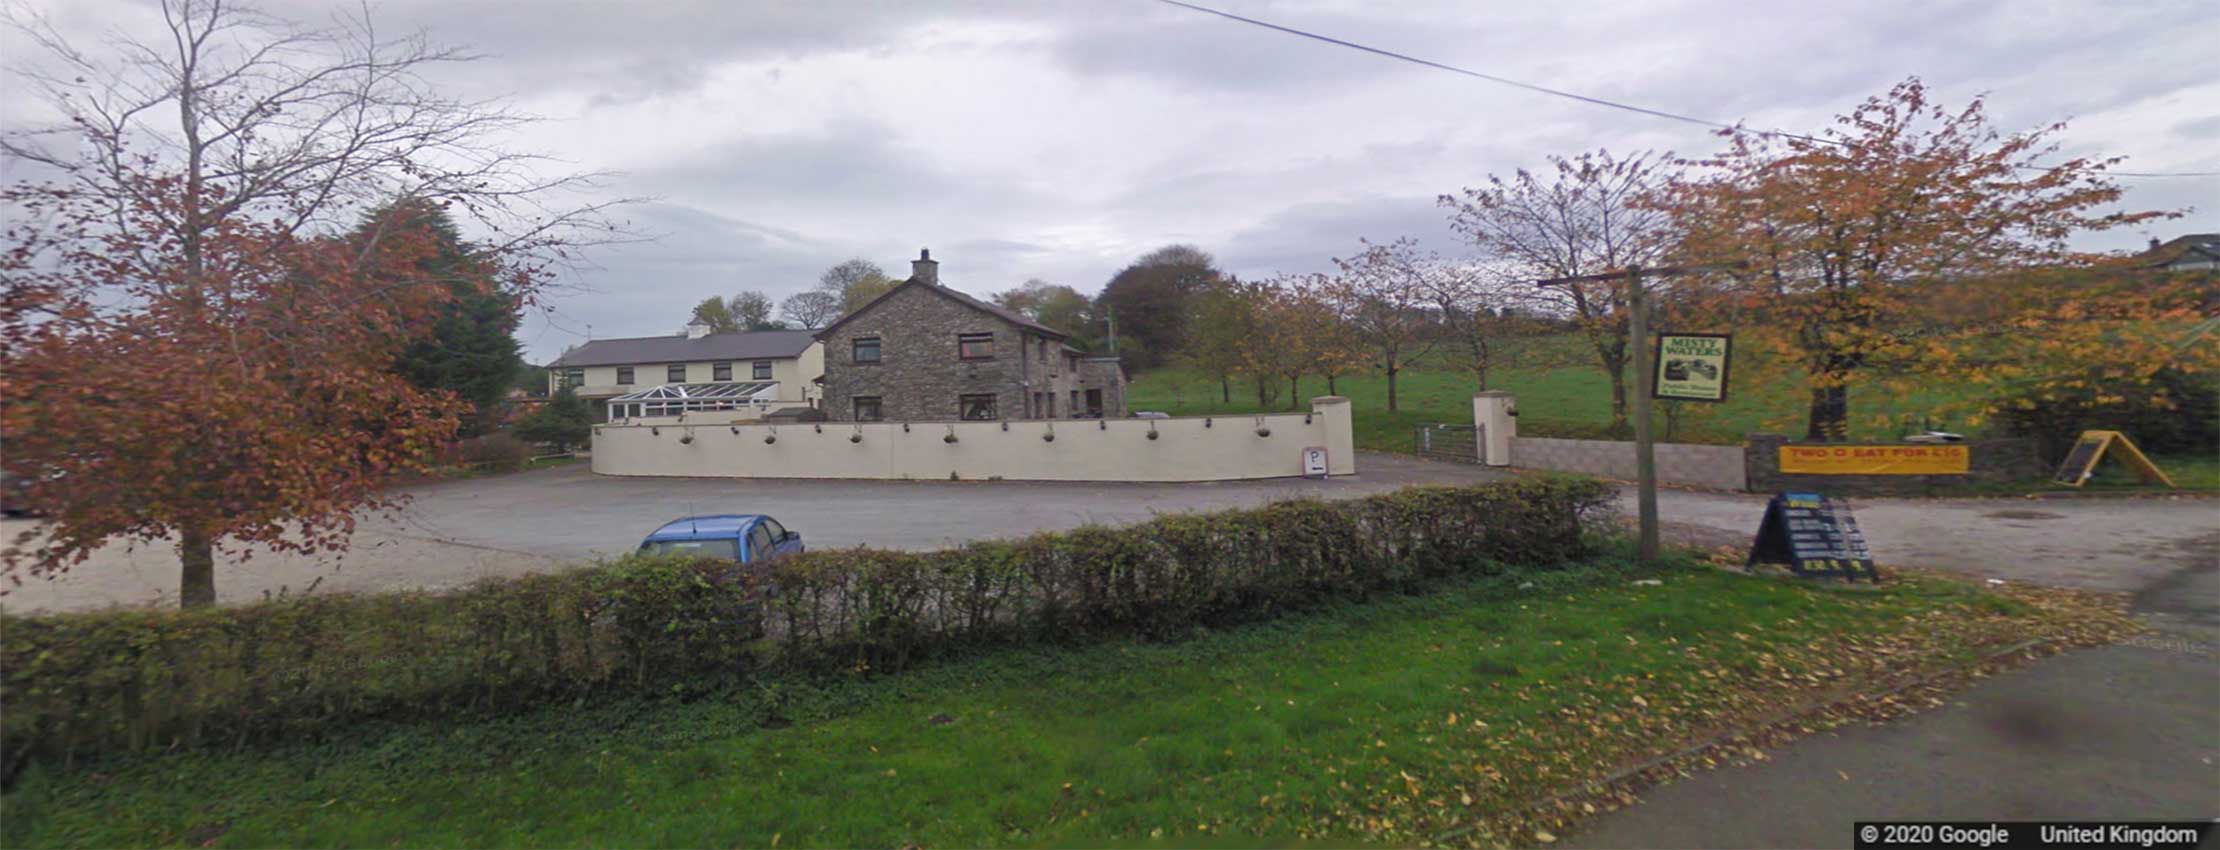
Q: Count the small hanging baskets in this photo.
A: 7